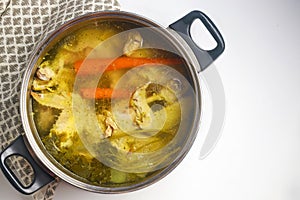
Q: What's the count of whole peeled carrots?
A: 2